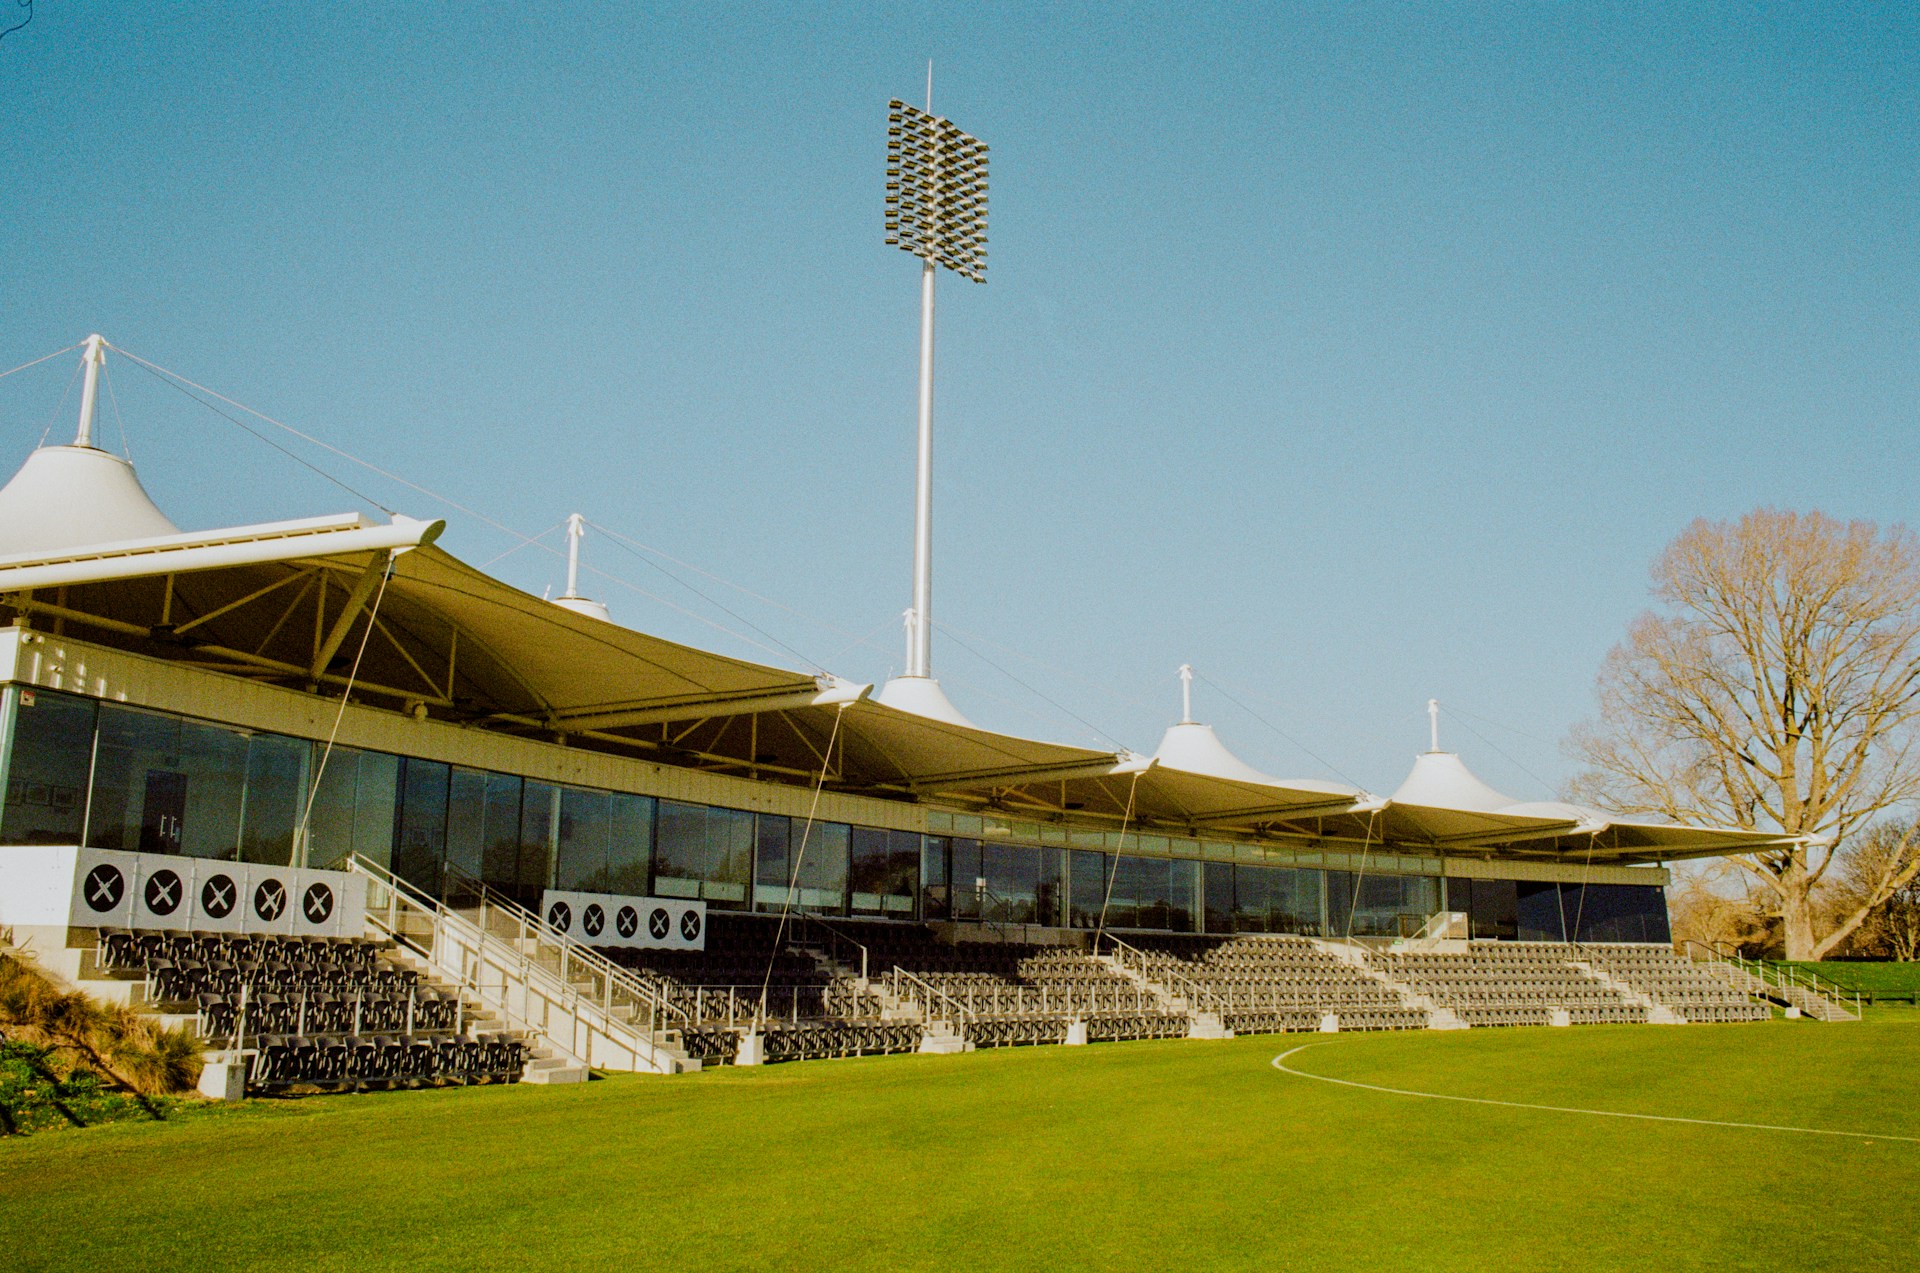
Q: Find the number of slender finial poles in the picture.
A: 5